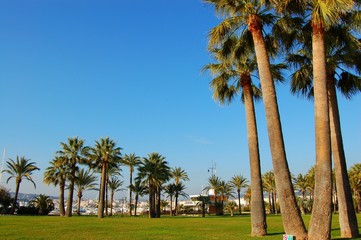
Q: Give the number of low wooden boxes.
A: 0